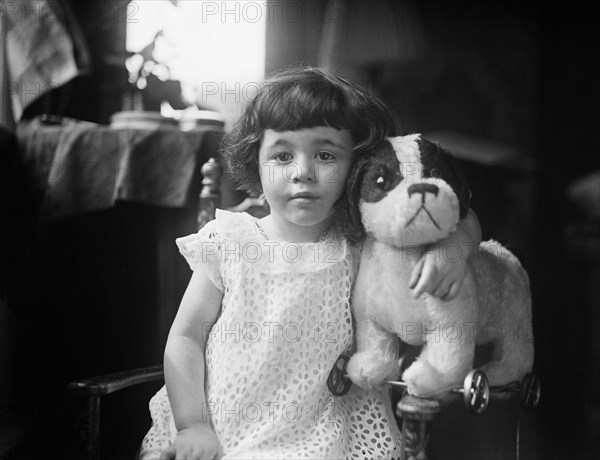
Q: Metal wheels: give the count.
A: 3